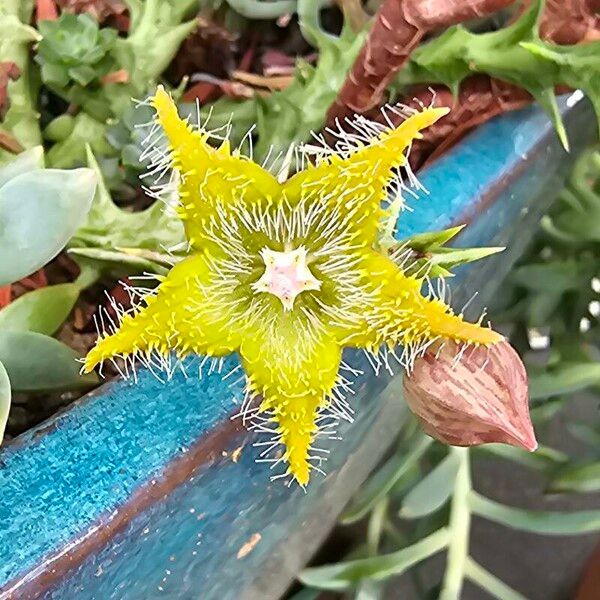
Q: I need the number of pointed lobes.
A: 5